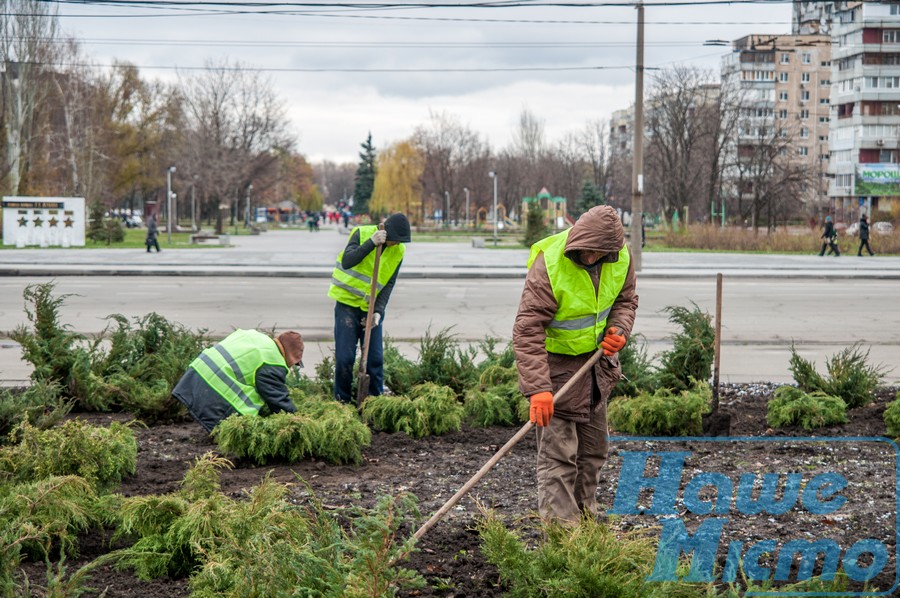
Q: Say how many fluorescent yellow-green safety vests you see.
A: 3